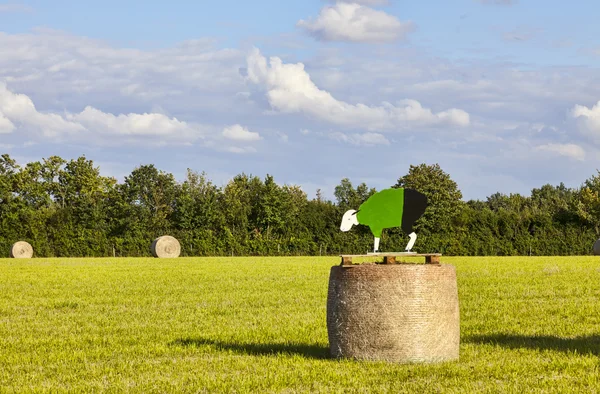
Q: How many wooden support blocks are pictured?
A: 3